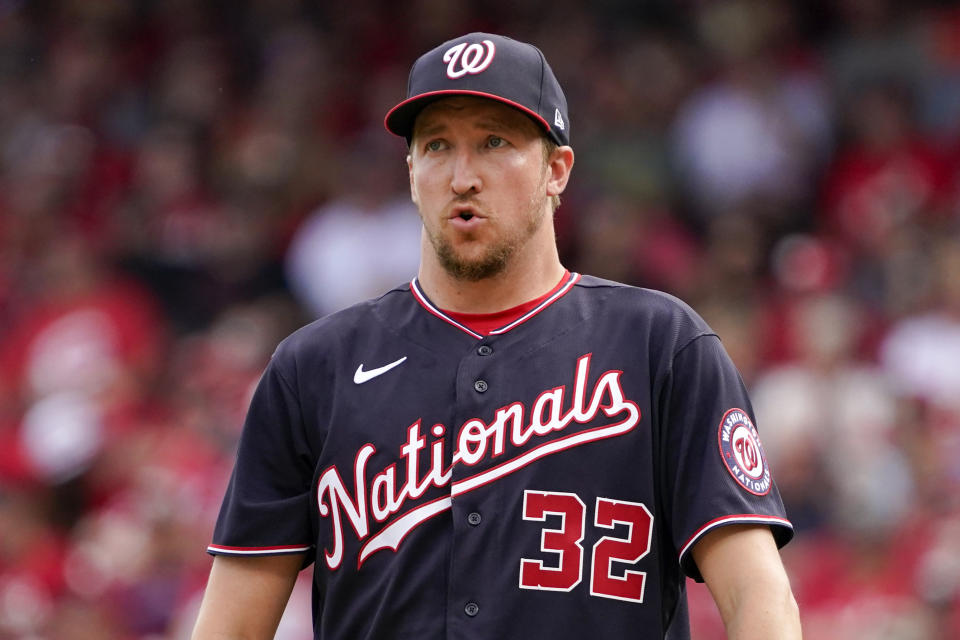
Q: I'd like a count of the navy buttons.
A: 4